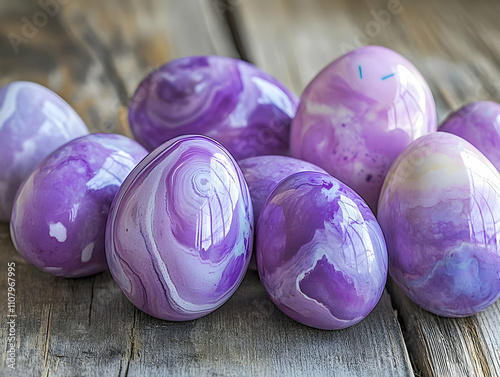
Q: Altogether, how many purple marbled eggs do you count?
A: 9